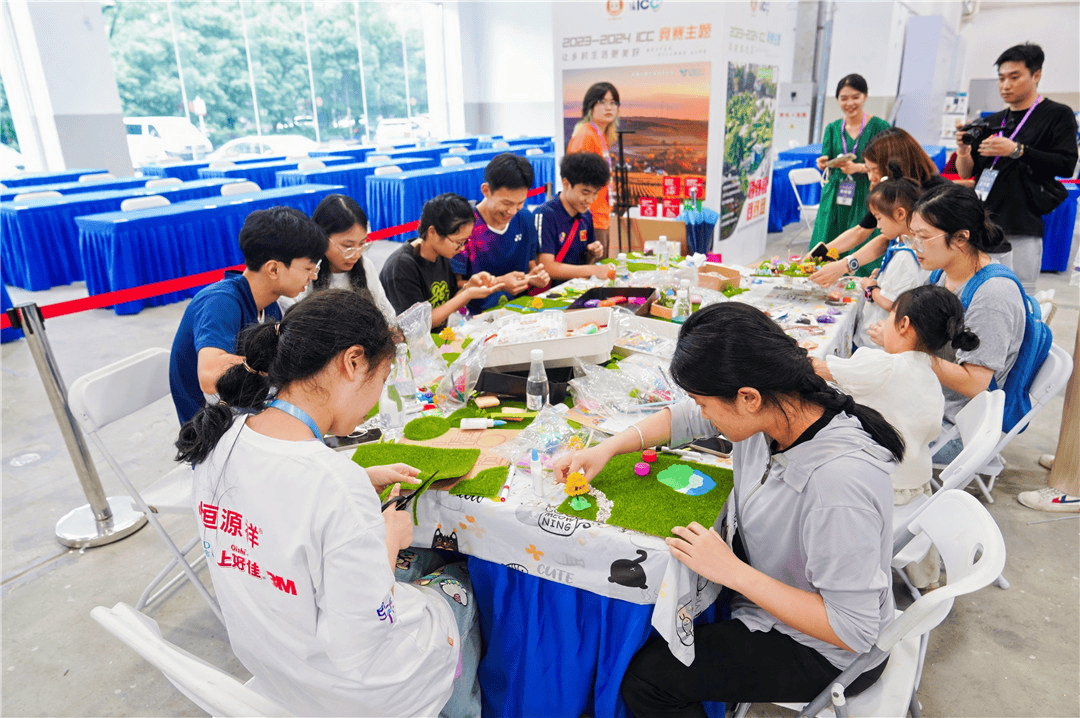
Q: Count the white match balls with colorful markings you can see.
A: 0